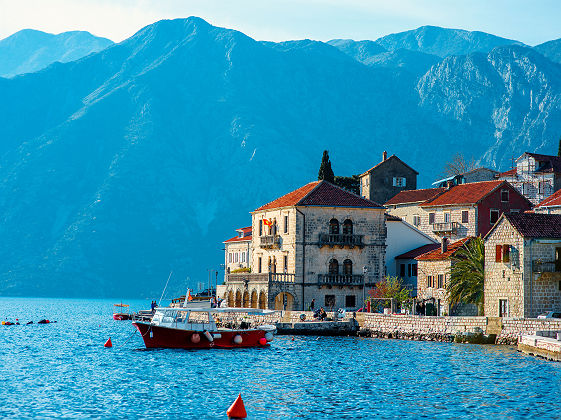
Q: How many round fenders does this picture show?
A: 4